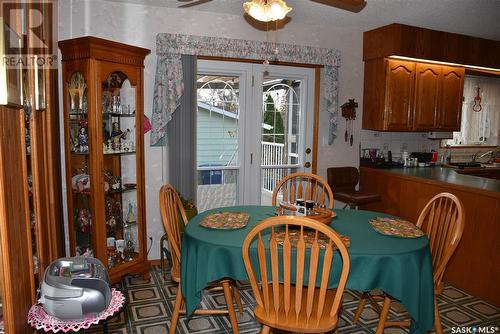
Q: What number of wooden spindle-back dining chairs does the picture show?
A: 4